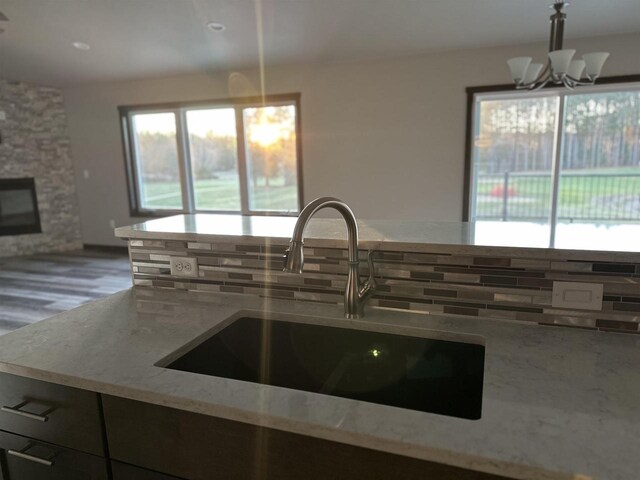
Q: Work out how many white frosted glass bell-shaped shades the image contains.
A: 5